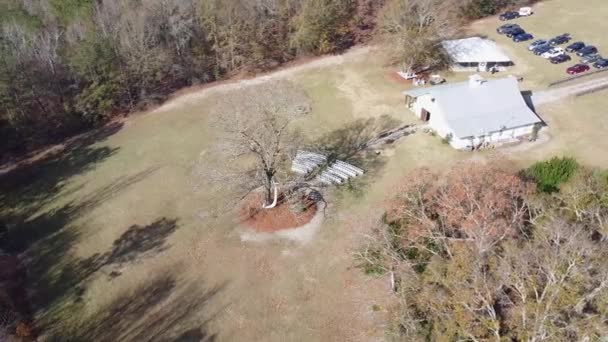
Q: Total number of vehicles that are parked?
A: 15